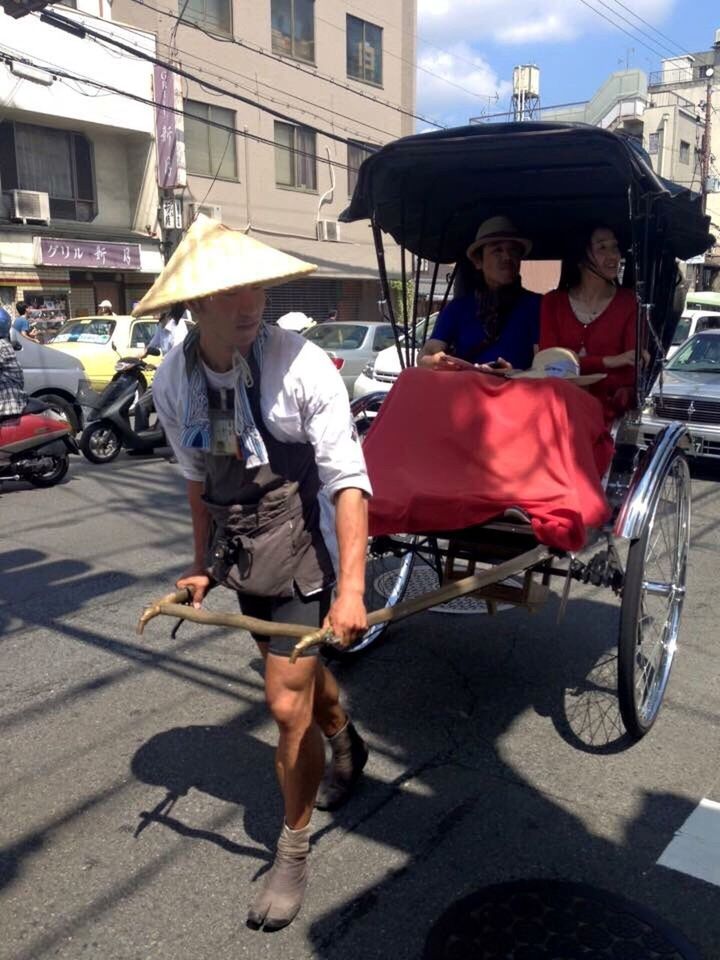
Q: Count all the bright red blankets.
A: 1